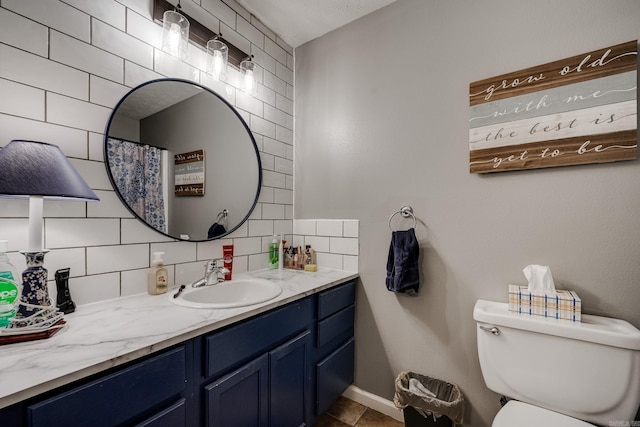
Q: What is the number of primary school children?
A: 0